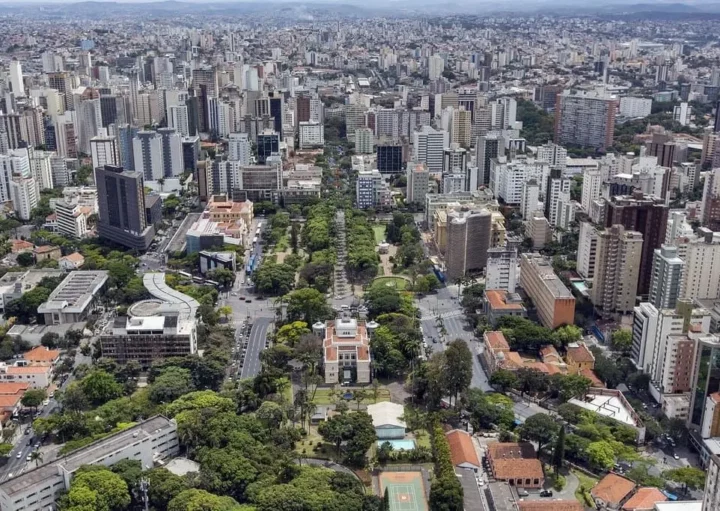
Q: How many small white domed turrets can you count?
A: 2